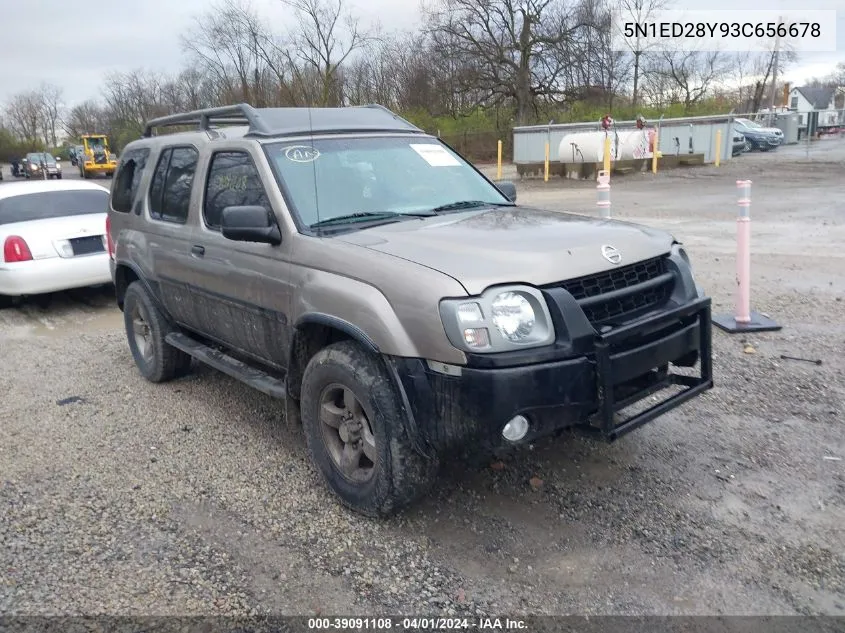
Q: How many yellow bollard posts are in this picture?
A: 5